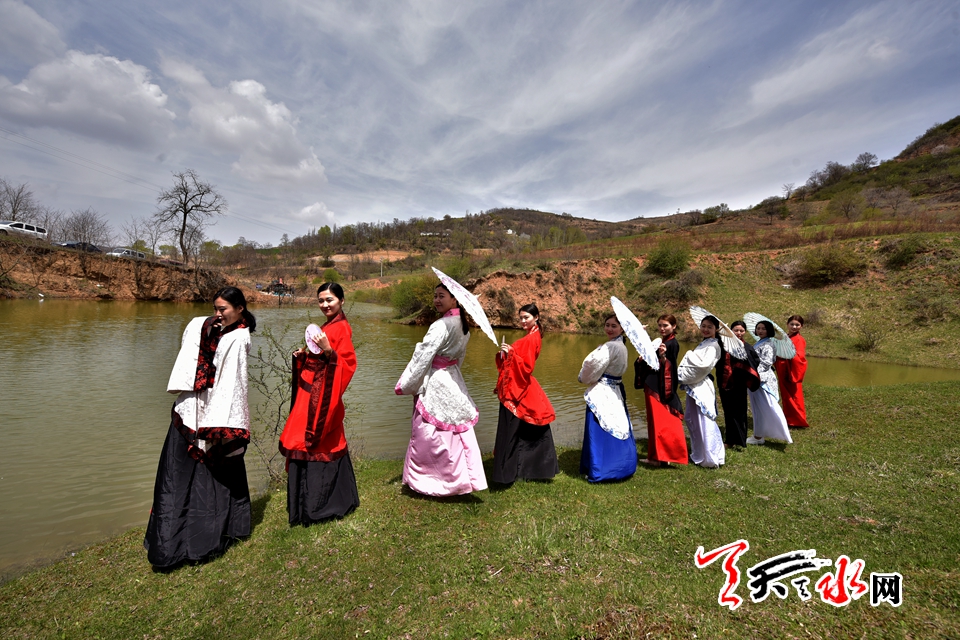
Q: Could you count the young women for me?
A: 10